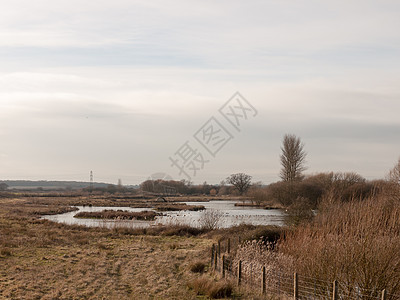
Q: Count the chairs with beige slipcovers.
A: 0